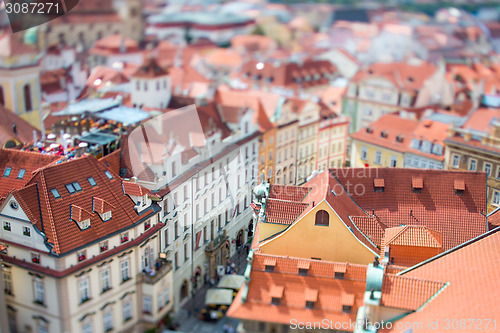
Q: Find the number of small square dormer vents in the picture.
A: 9